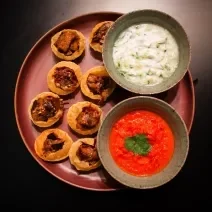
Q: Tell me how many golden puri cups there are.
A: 8